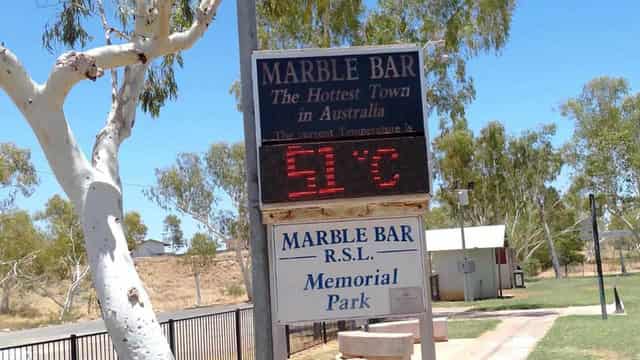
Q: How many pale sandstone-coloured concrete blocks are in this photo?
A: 2